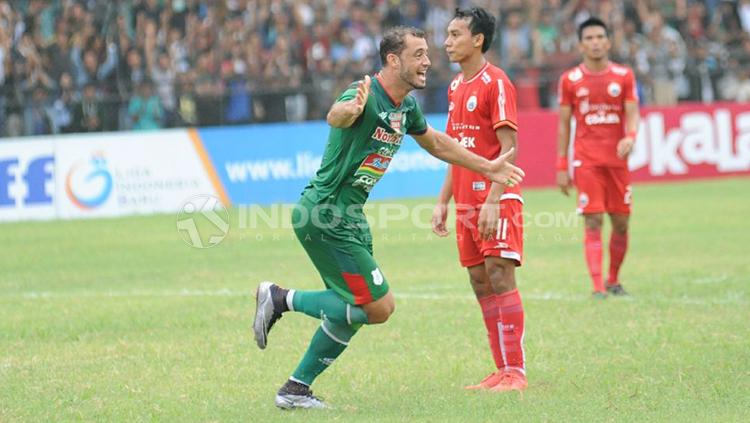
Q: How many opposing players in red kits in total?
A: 2